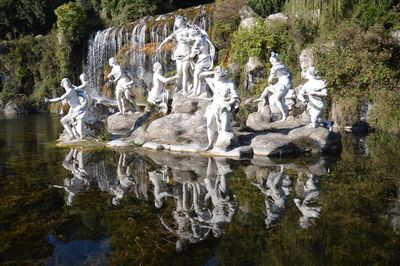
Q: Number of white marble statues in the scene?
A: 9